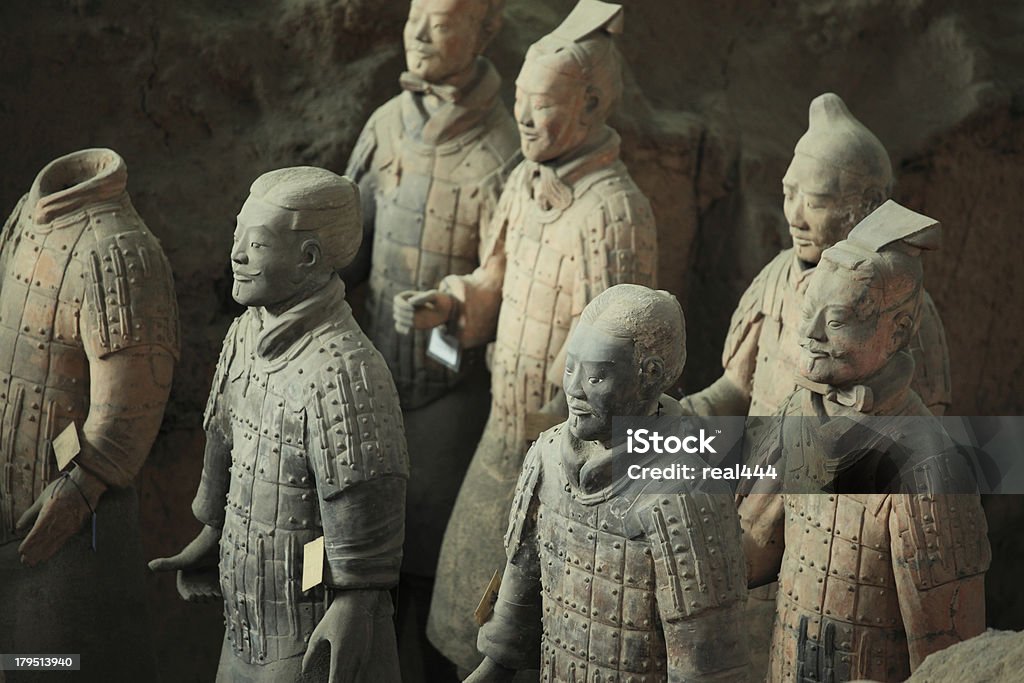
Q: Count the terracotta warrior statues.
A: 7